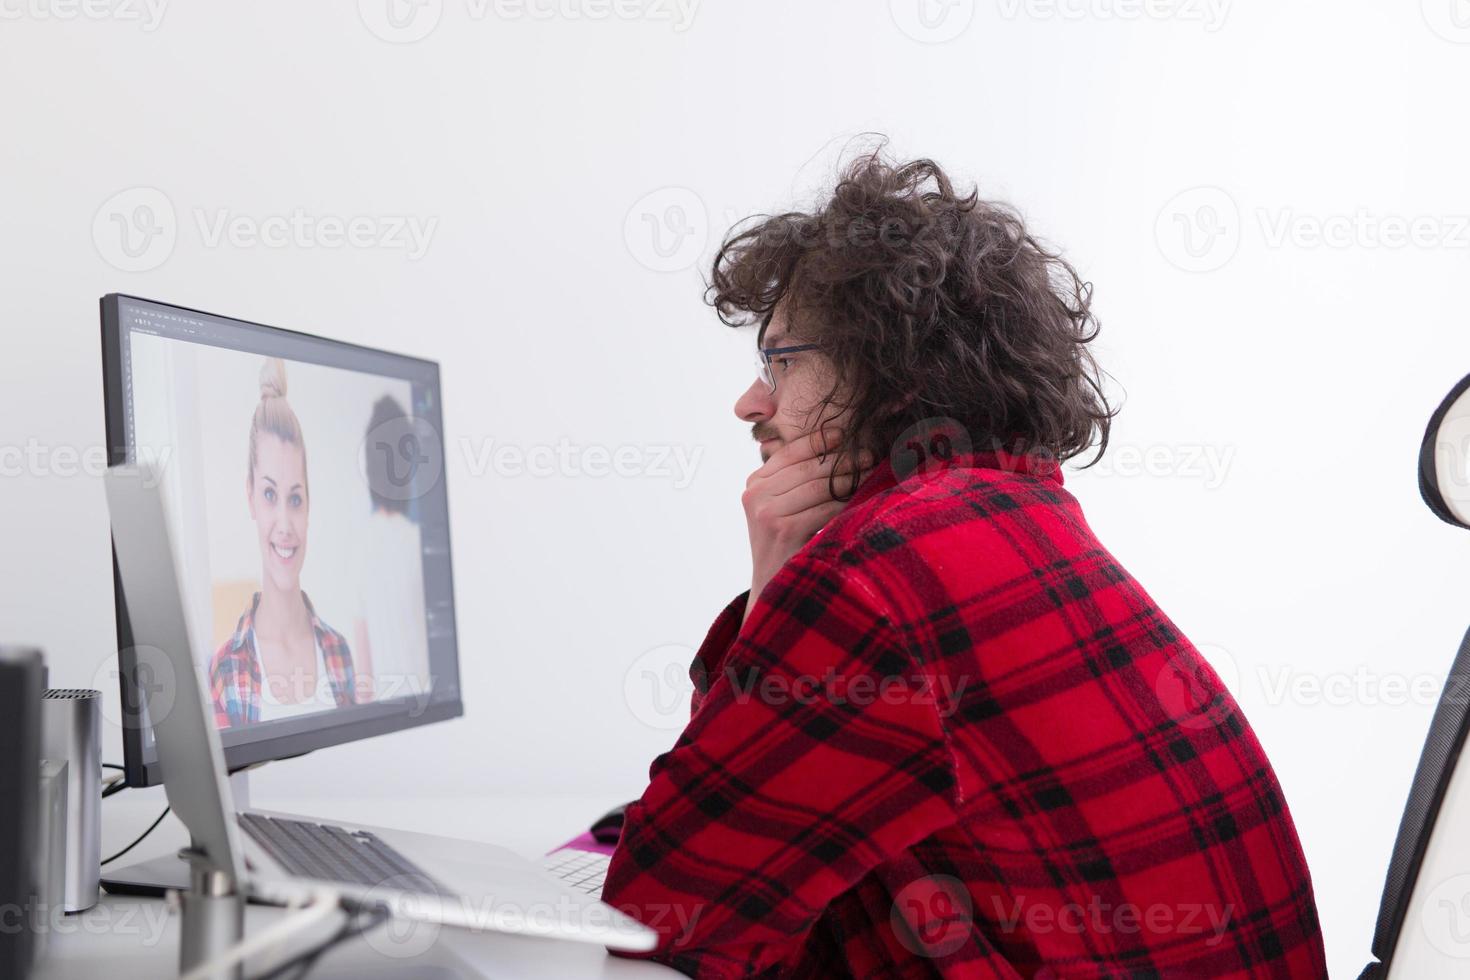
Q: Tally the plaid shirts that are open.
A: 1